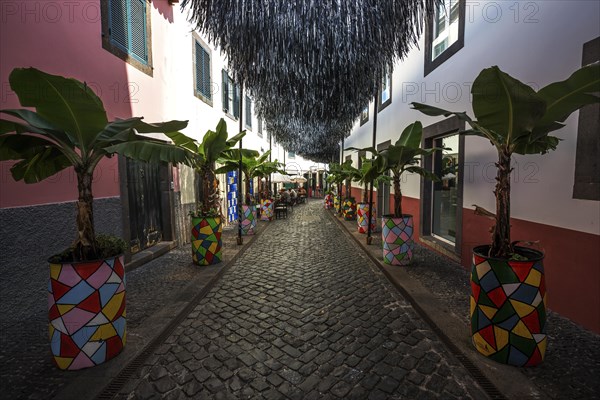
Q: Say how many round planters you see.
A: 10